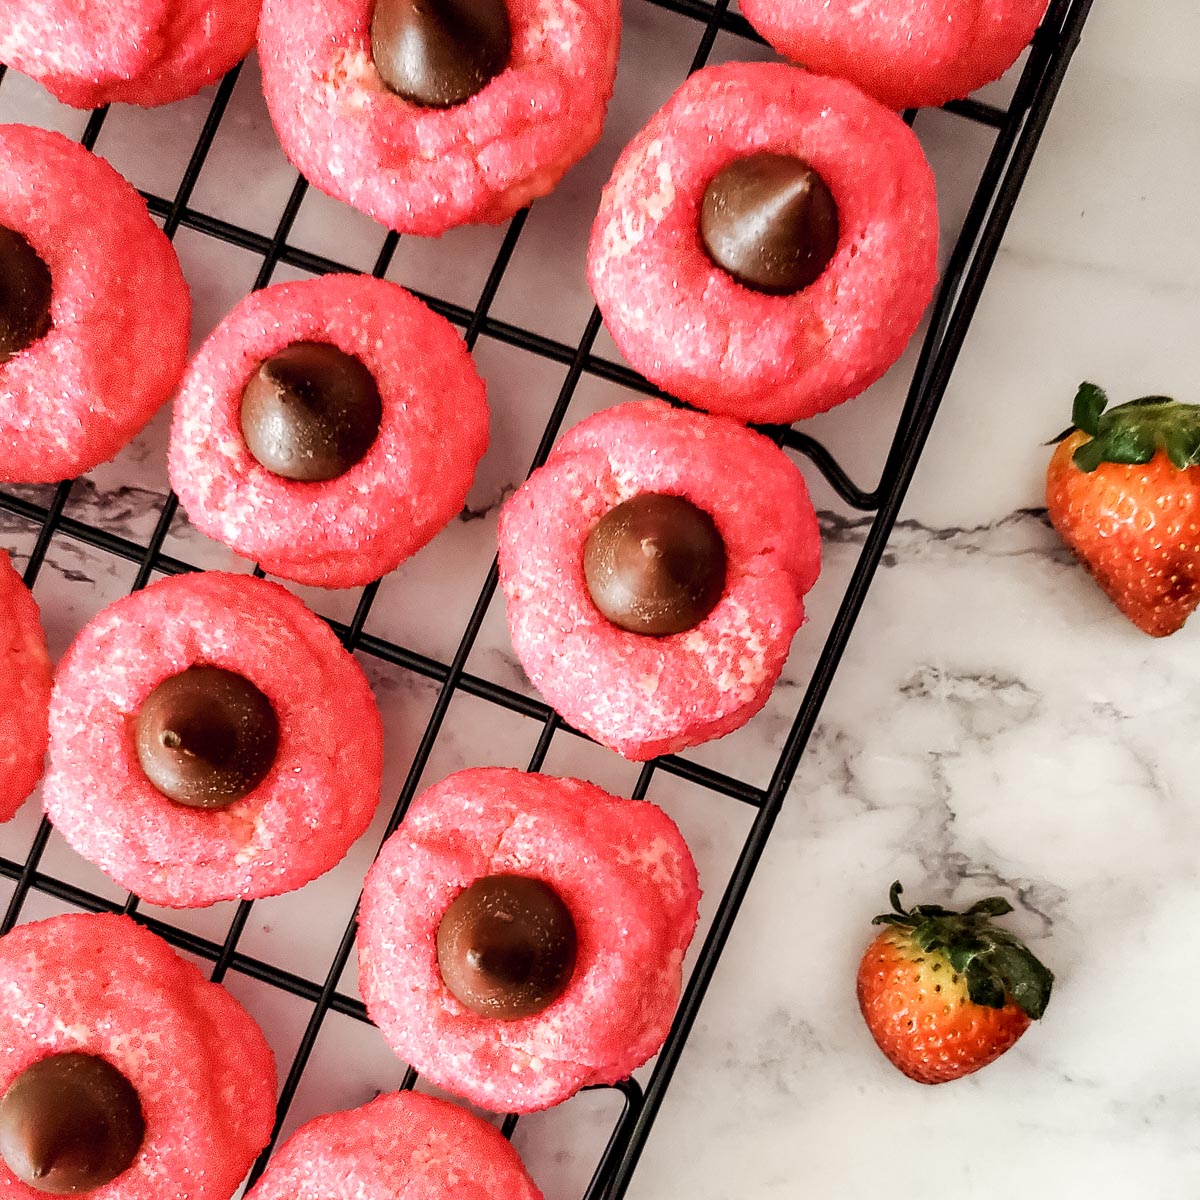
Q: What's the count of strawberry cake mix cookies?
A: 12